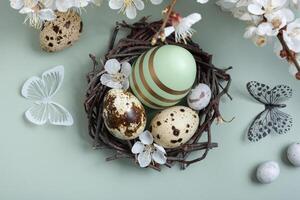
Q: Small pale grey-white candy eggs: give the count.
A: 3